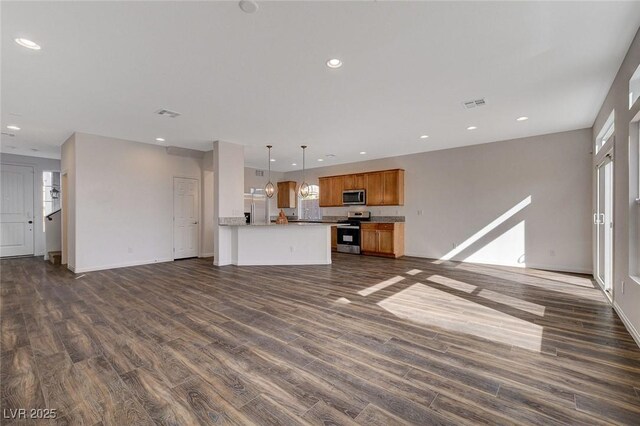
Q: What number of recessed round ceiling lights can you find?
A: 11